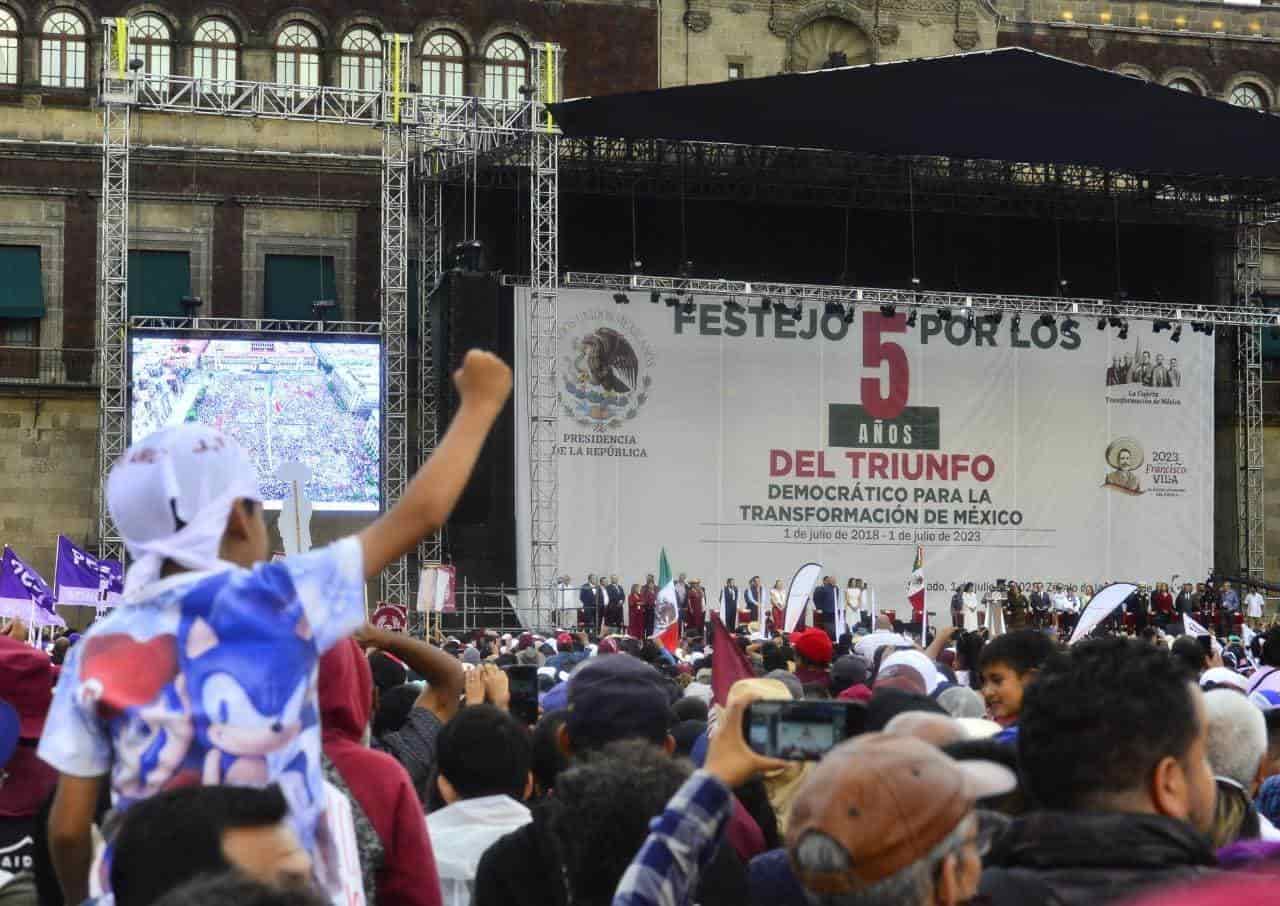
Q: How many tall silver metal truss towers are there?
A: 5